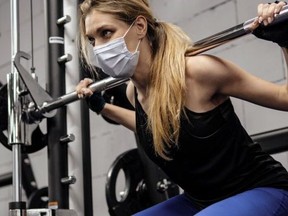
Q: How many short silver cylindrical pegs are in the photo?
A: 4